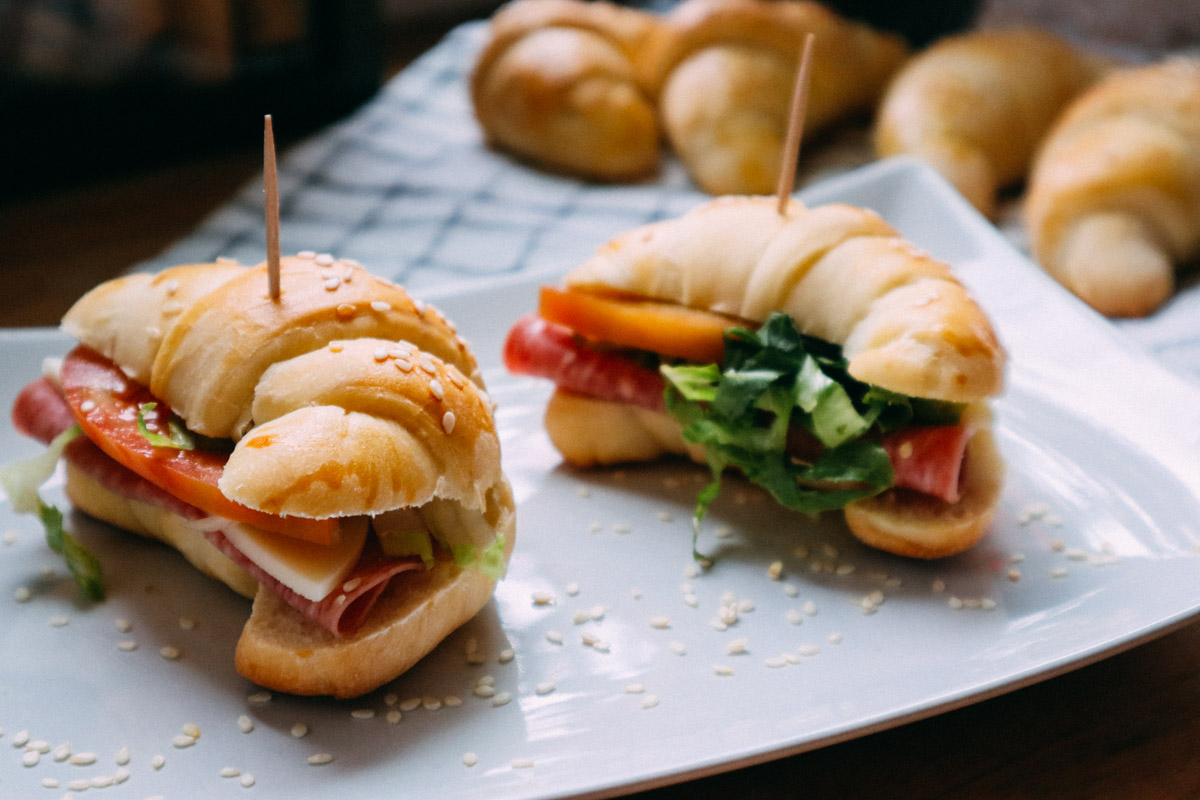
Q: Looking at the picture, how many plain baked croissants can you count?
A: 4